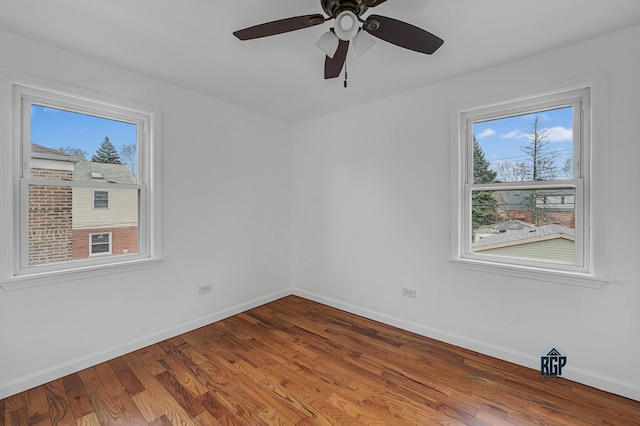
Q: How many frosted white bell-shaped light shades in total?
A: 3